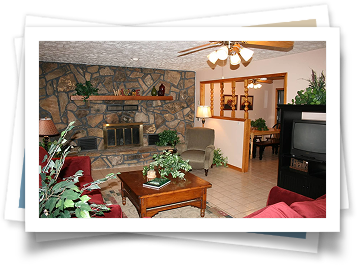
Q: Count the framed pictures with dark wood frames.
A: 2